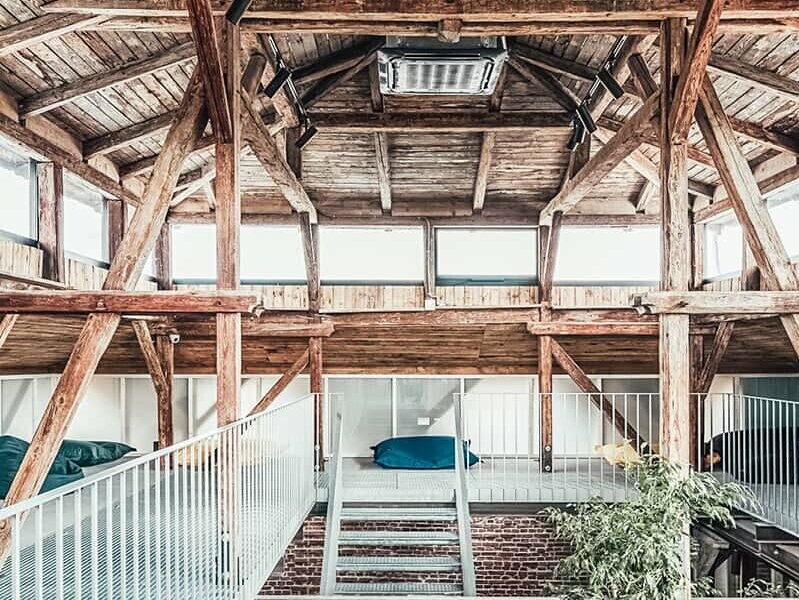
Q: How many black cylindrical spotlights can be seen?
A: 7